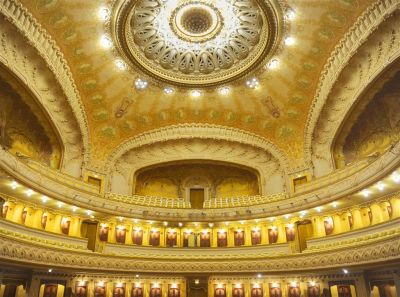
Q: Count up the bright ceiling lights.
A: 11